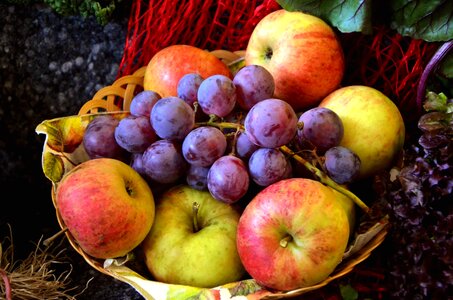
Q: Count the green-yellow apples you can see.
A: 2